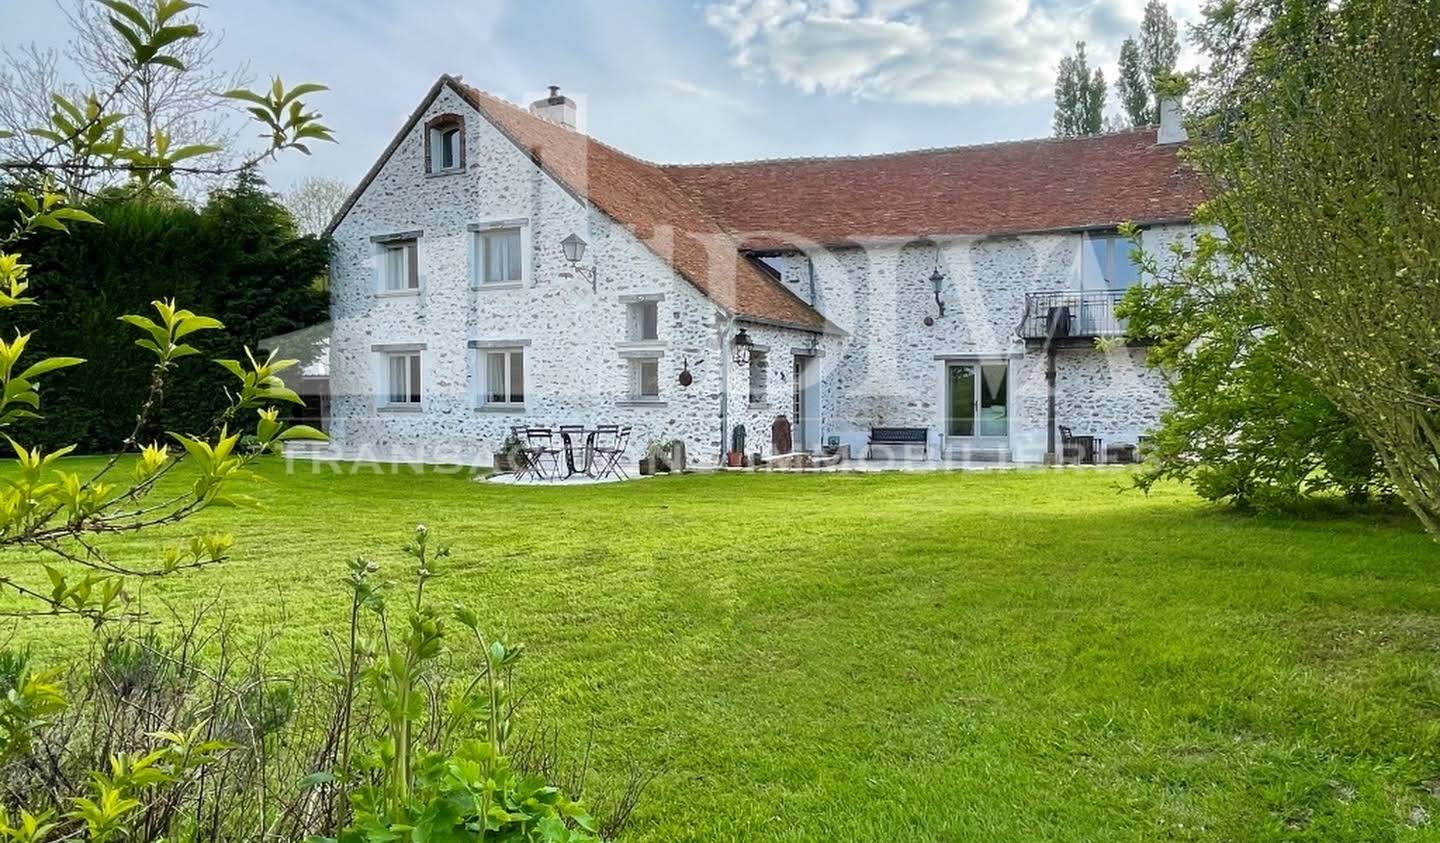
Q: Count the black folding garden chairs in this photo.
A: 5